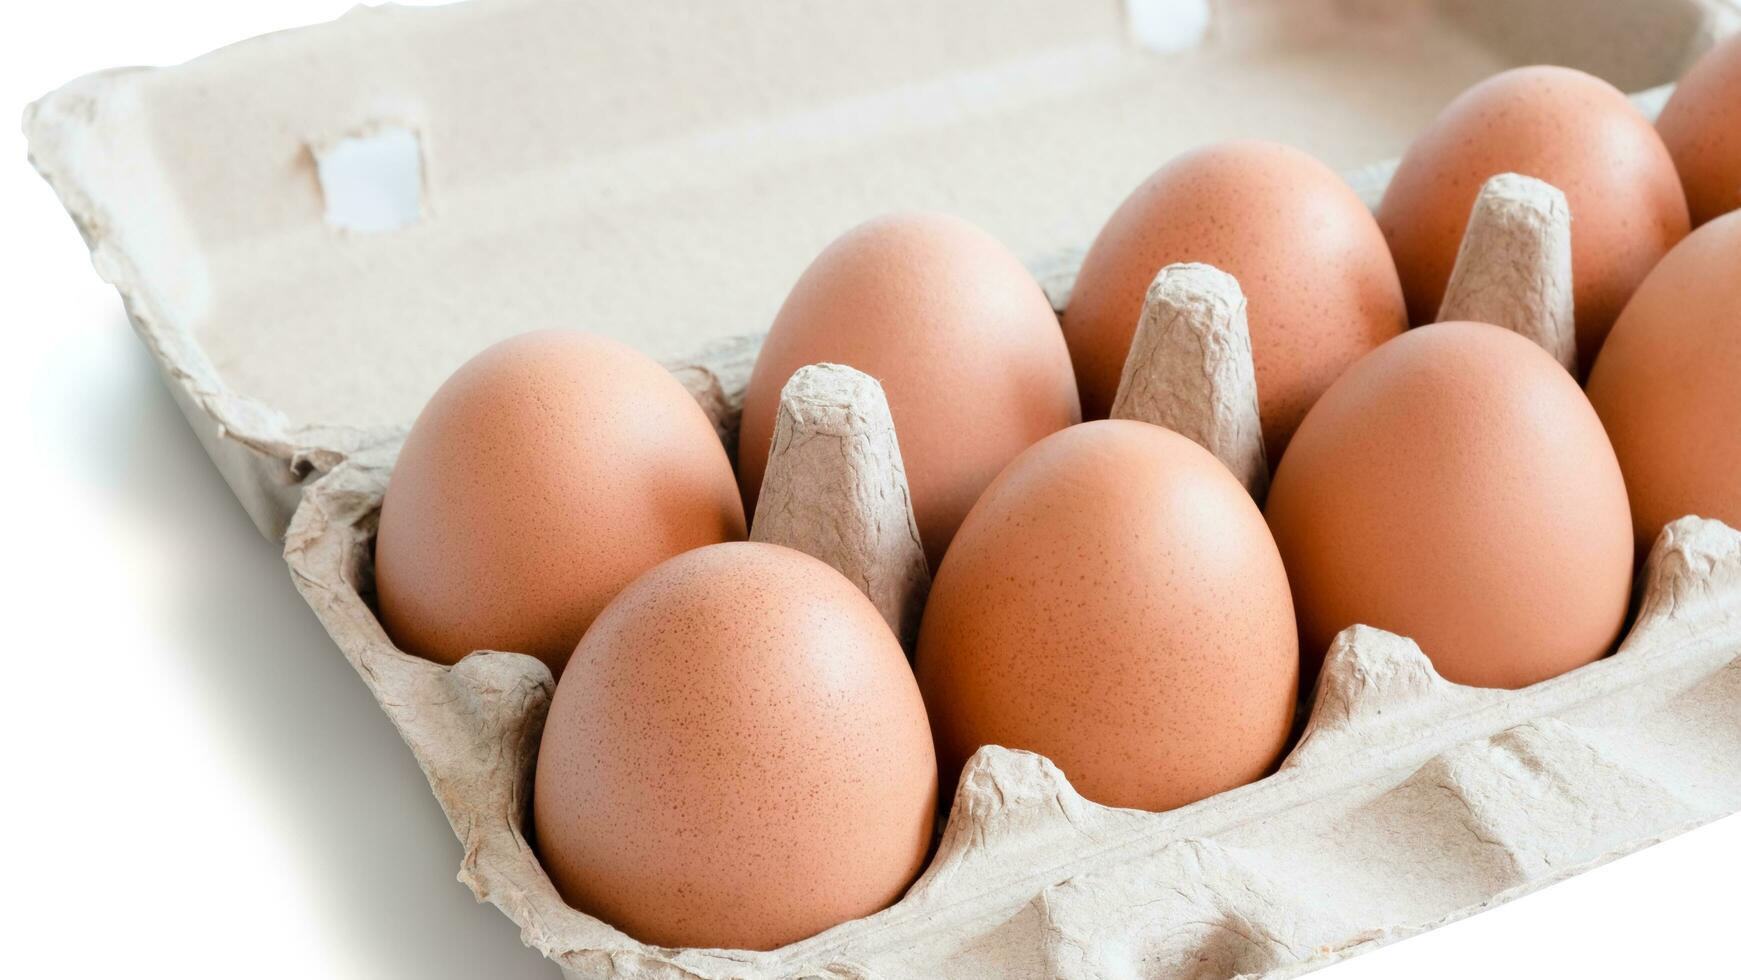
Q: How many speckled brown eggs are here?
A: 9